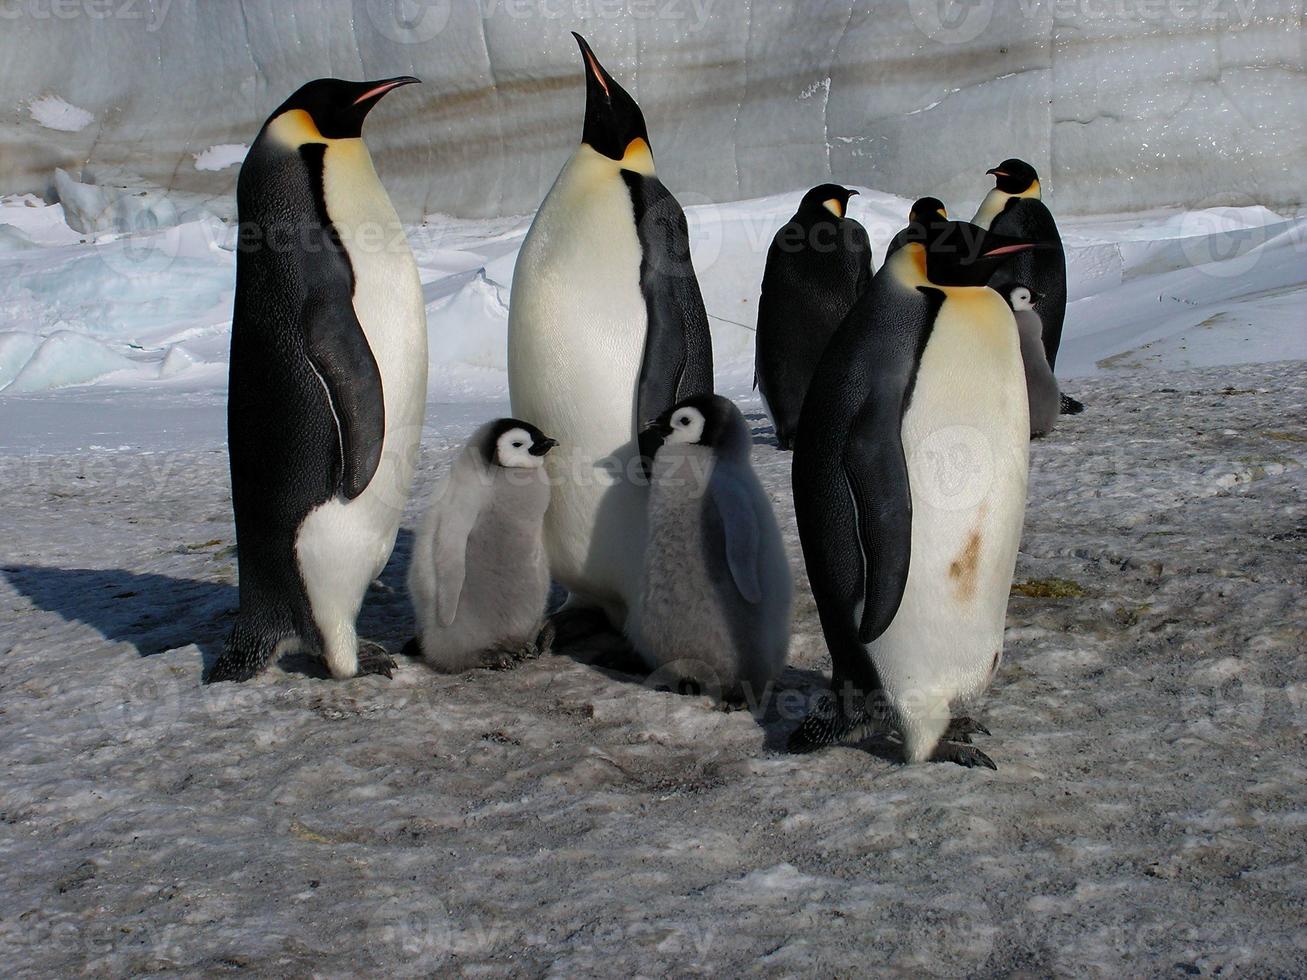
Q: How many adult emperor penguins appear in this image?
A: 6